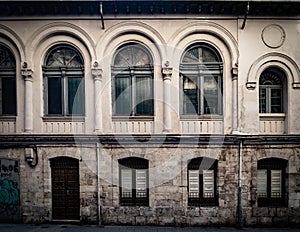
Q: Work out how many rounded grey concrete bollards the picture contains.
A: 0